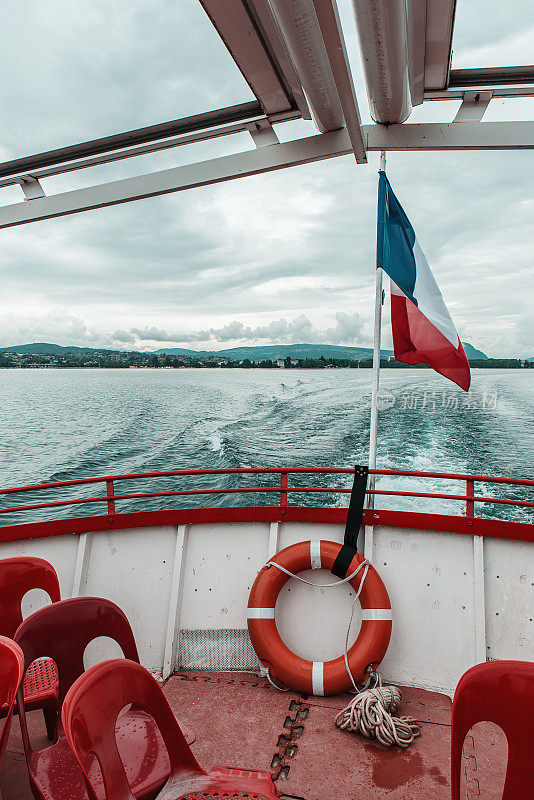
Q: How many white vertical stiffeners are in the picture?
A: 5